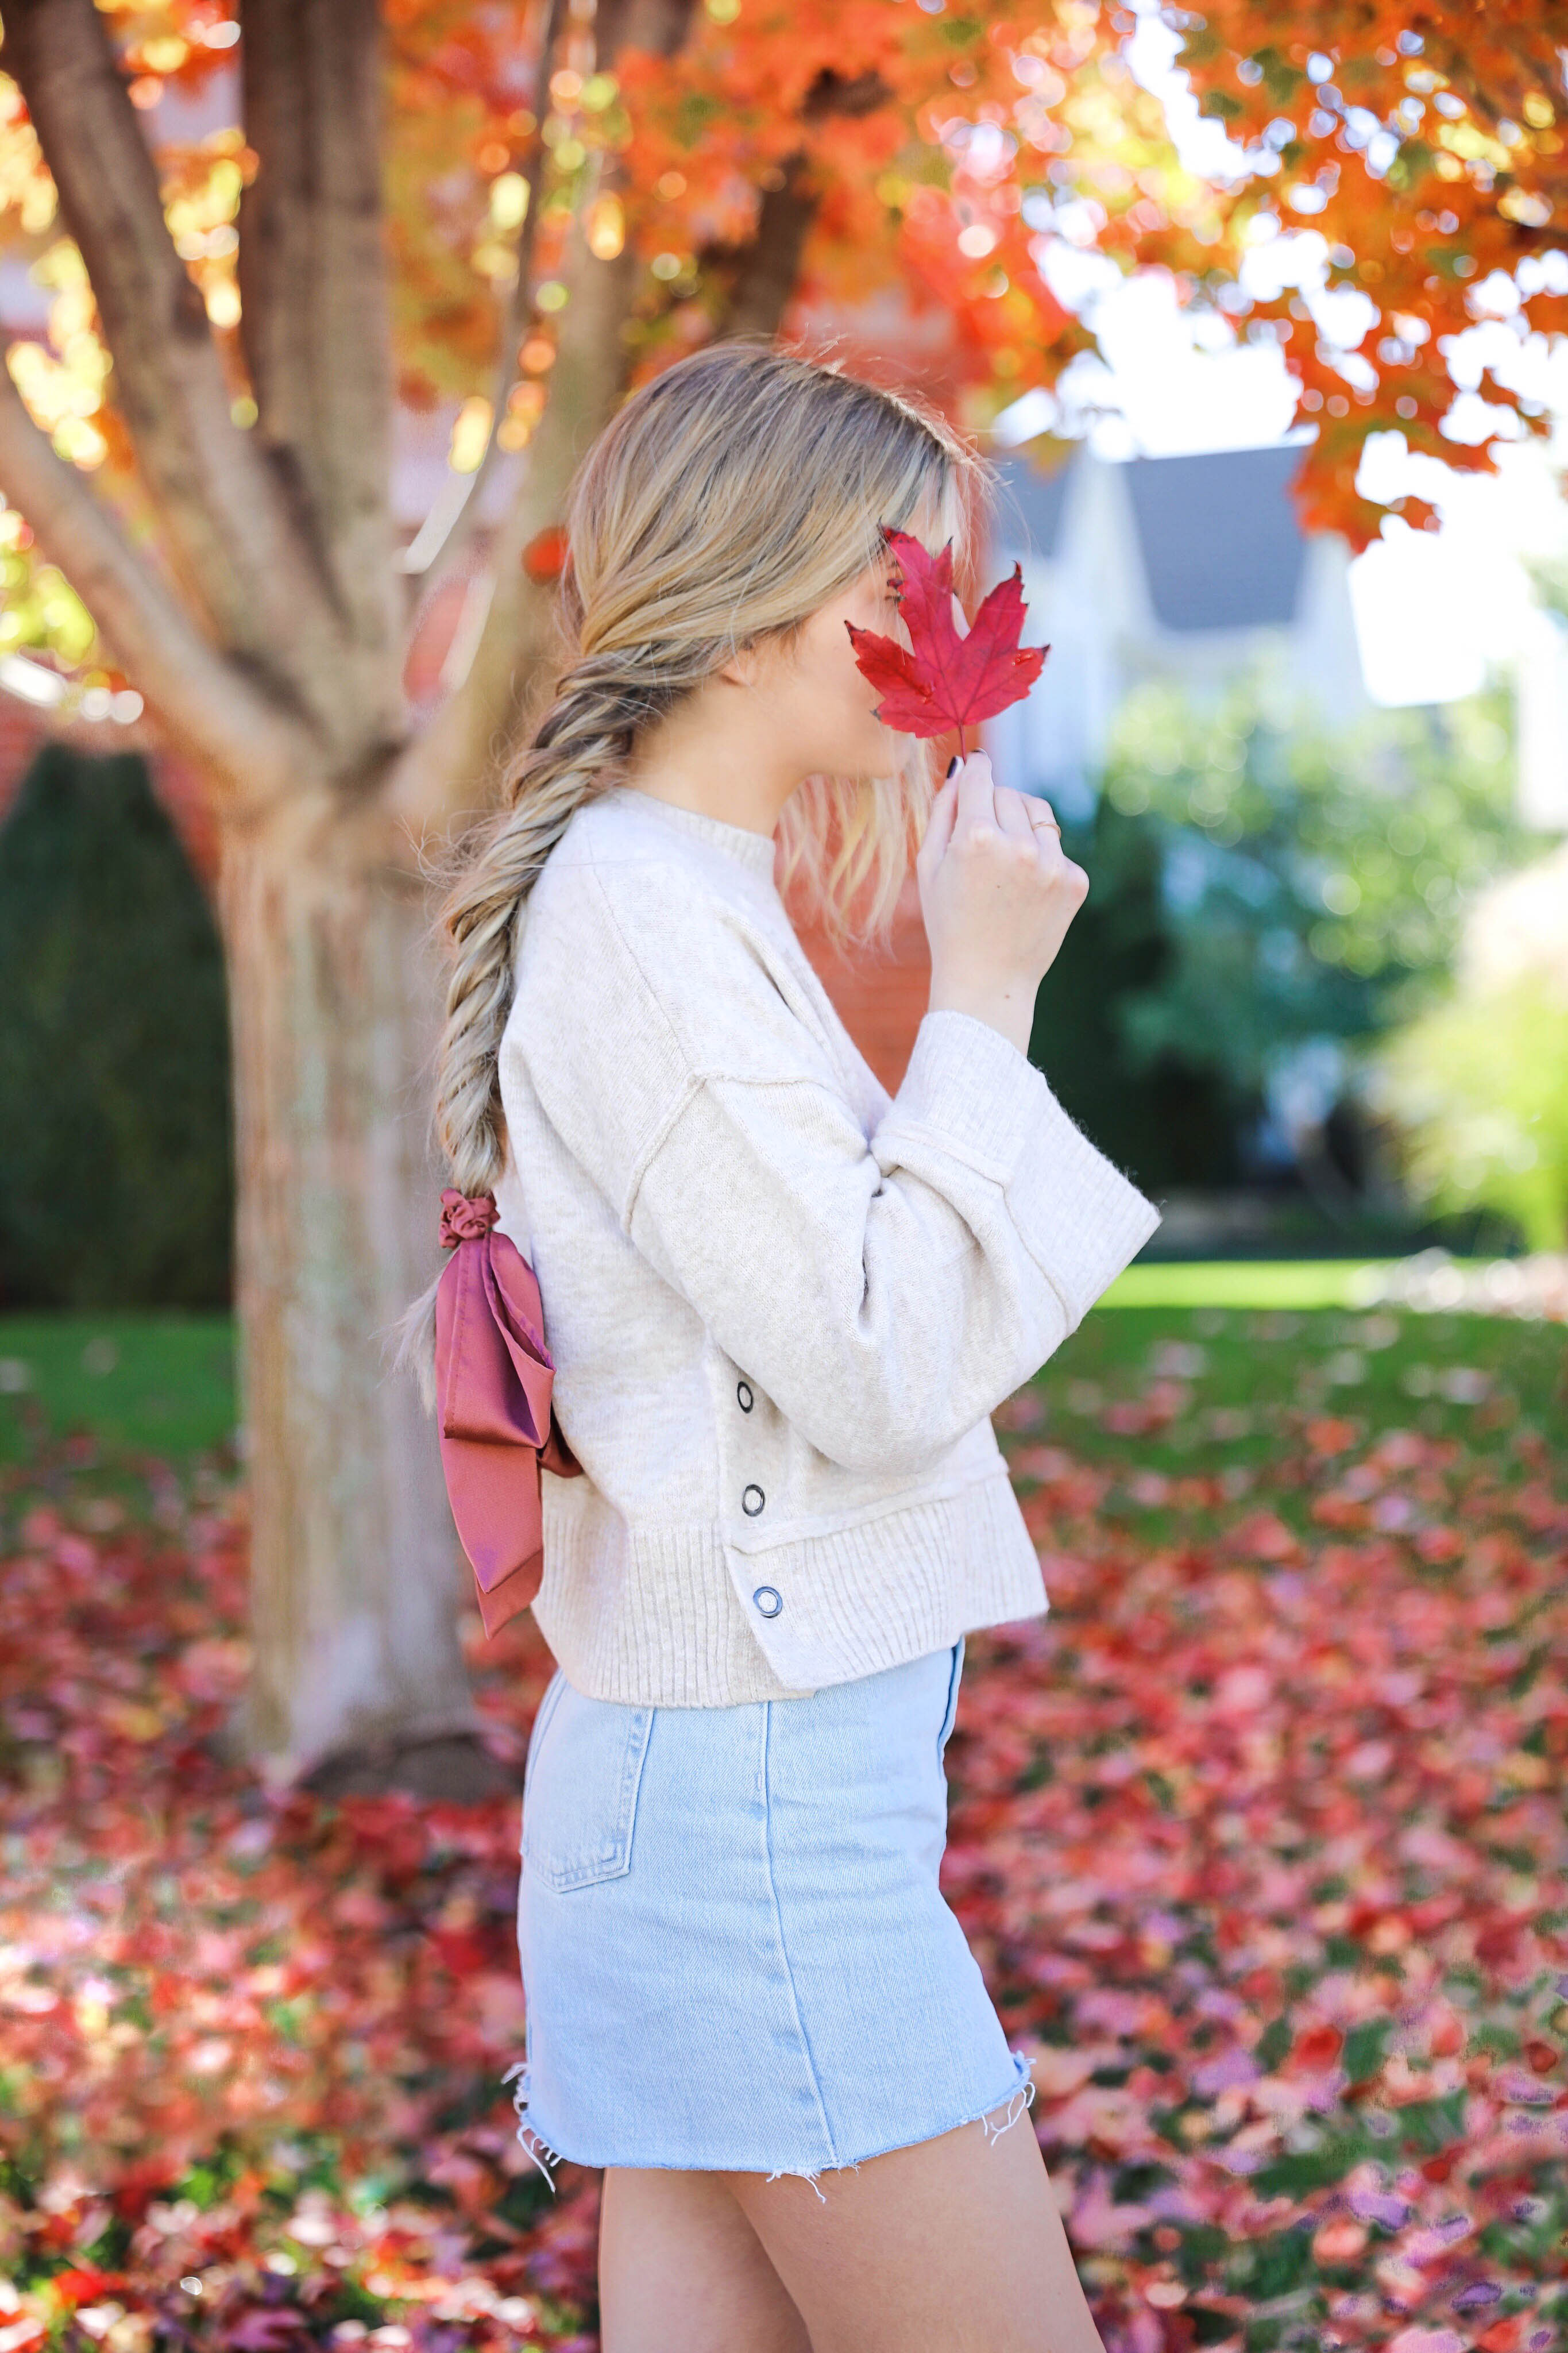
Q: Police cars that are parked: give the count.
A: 0